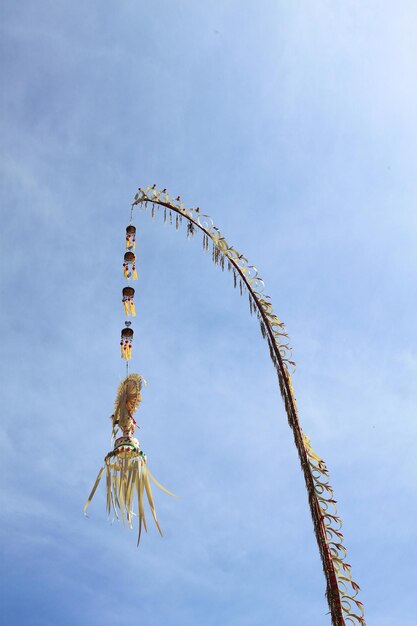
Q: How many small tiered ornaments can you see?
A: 4